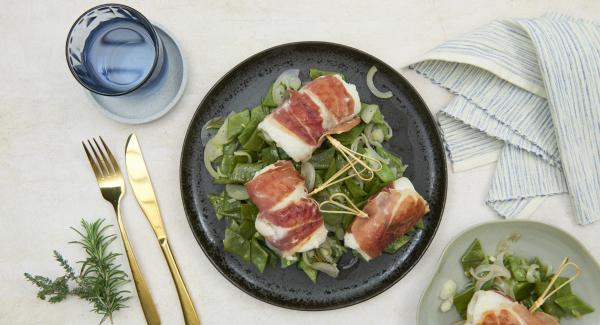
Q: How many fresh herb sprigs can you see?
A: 2